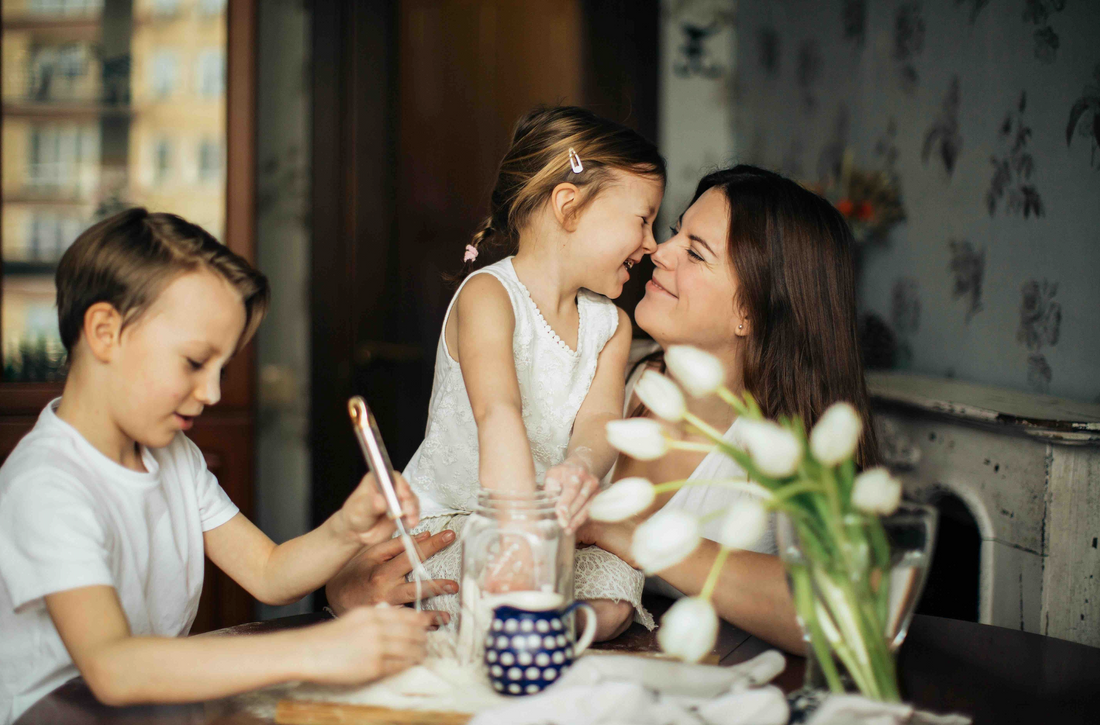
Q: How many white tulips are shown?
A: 10